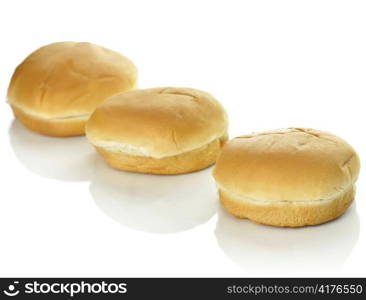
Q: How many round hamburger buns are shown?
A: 3